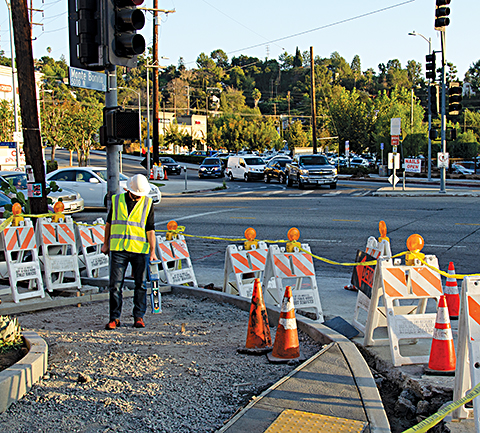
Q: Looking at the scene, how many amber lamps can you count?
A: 7